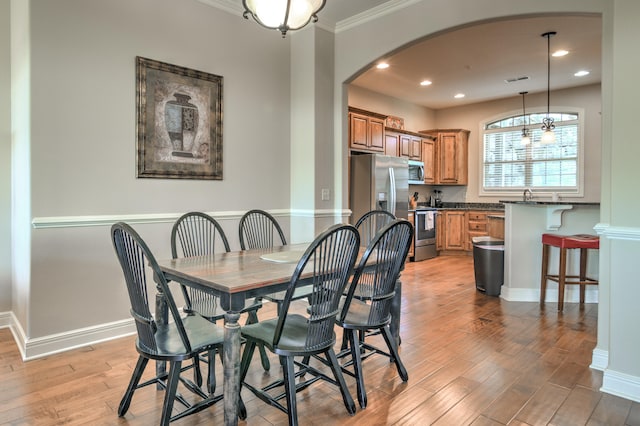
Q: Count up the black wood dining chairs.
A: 6